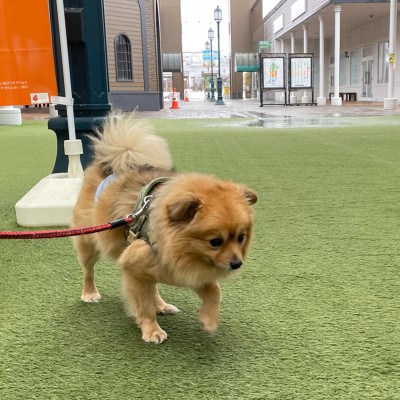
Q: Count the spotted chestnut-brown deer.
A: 0